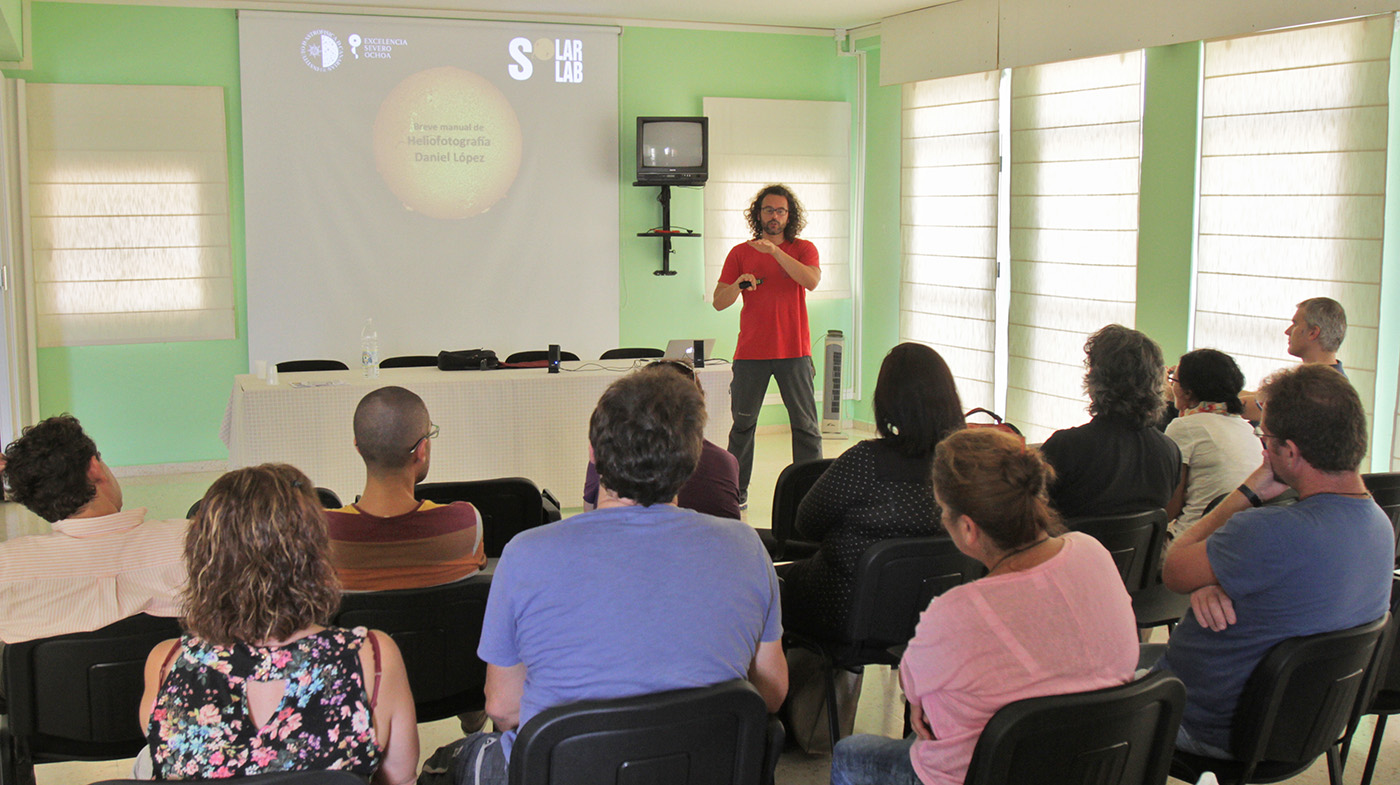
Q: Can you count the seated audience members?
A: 11